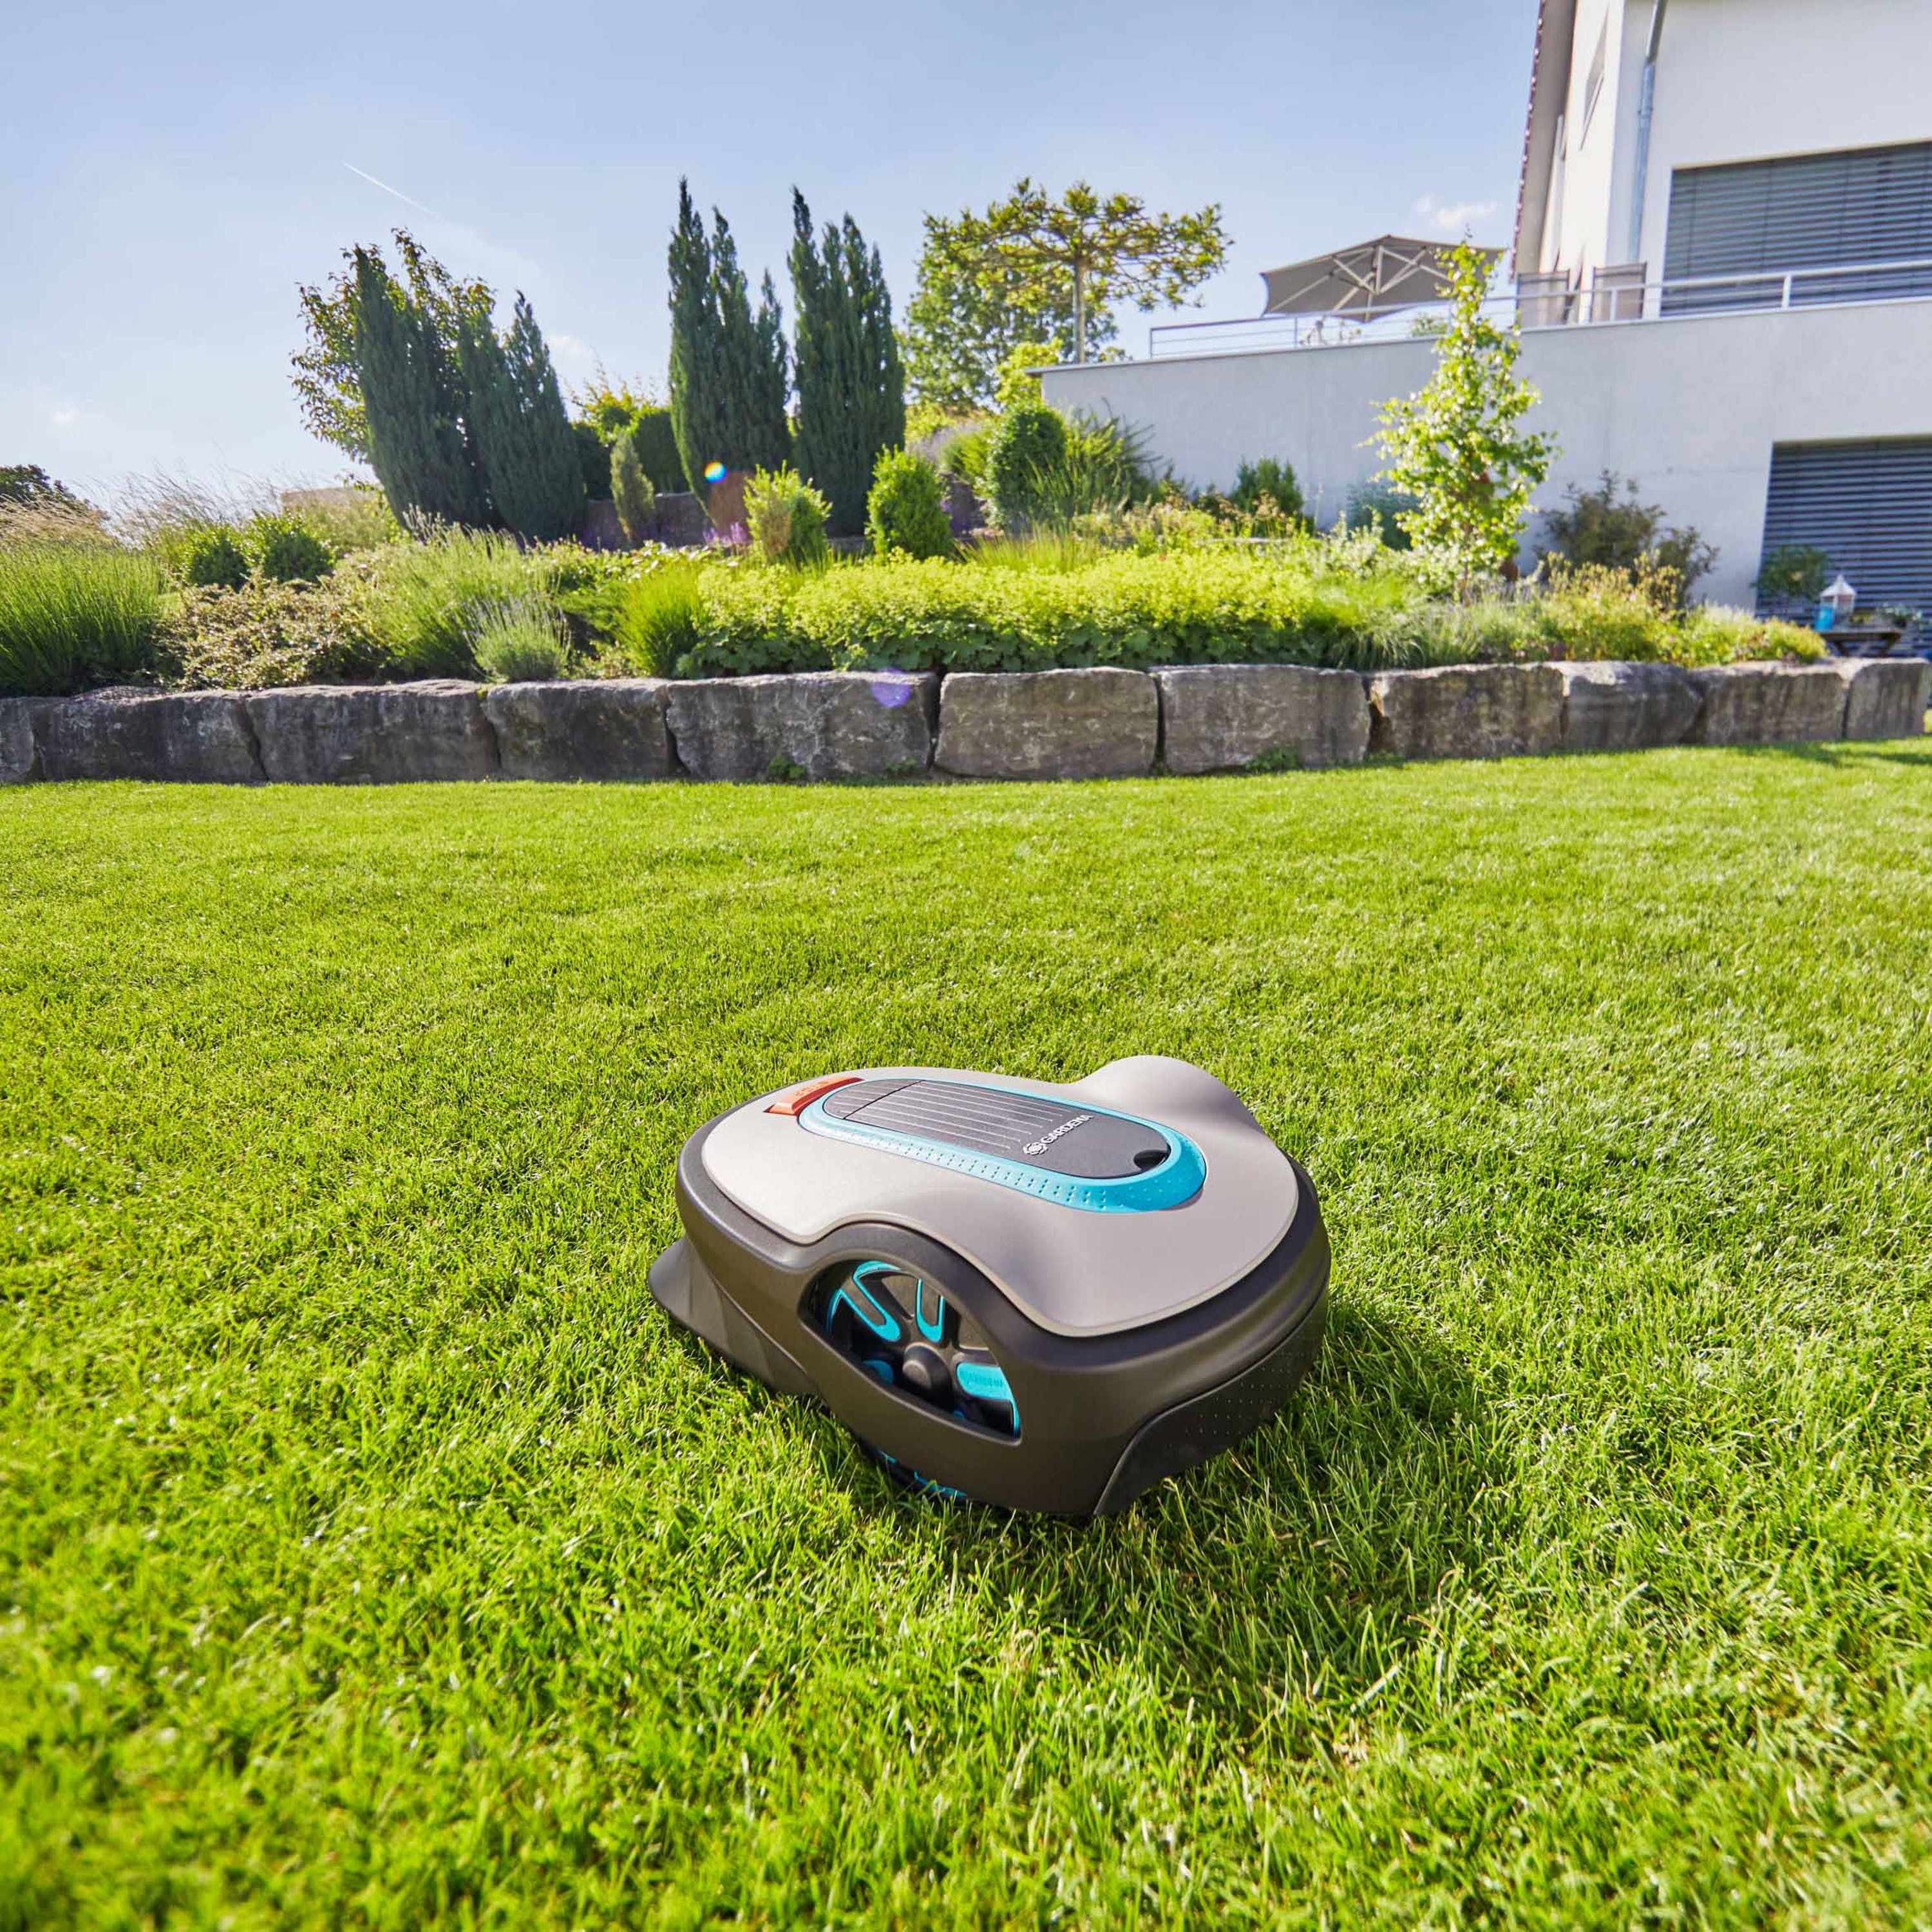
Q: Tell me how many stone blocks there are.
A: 11